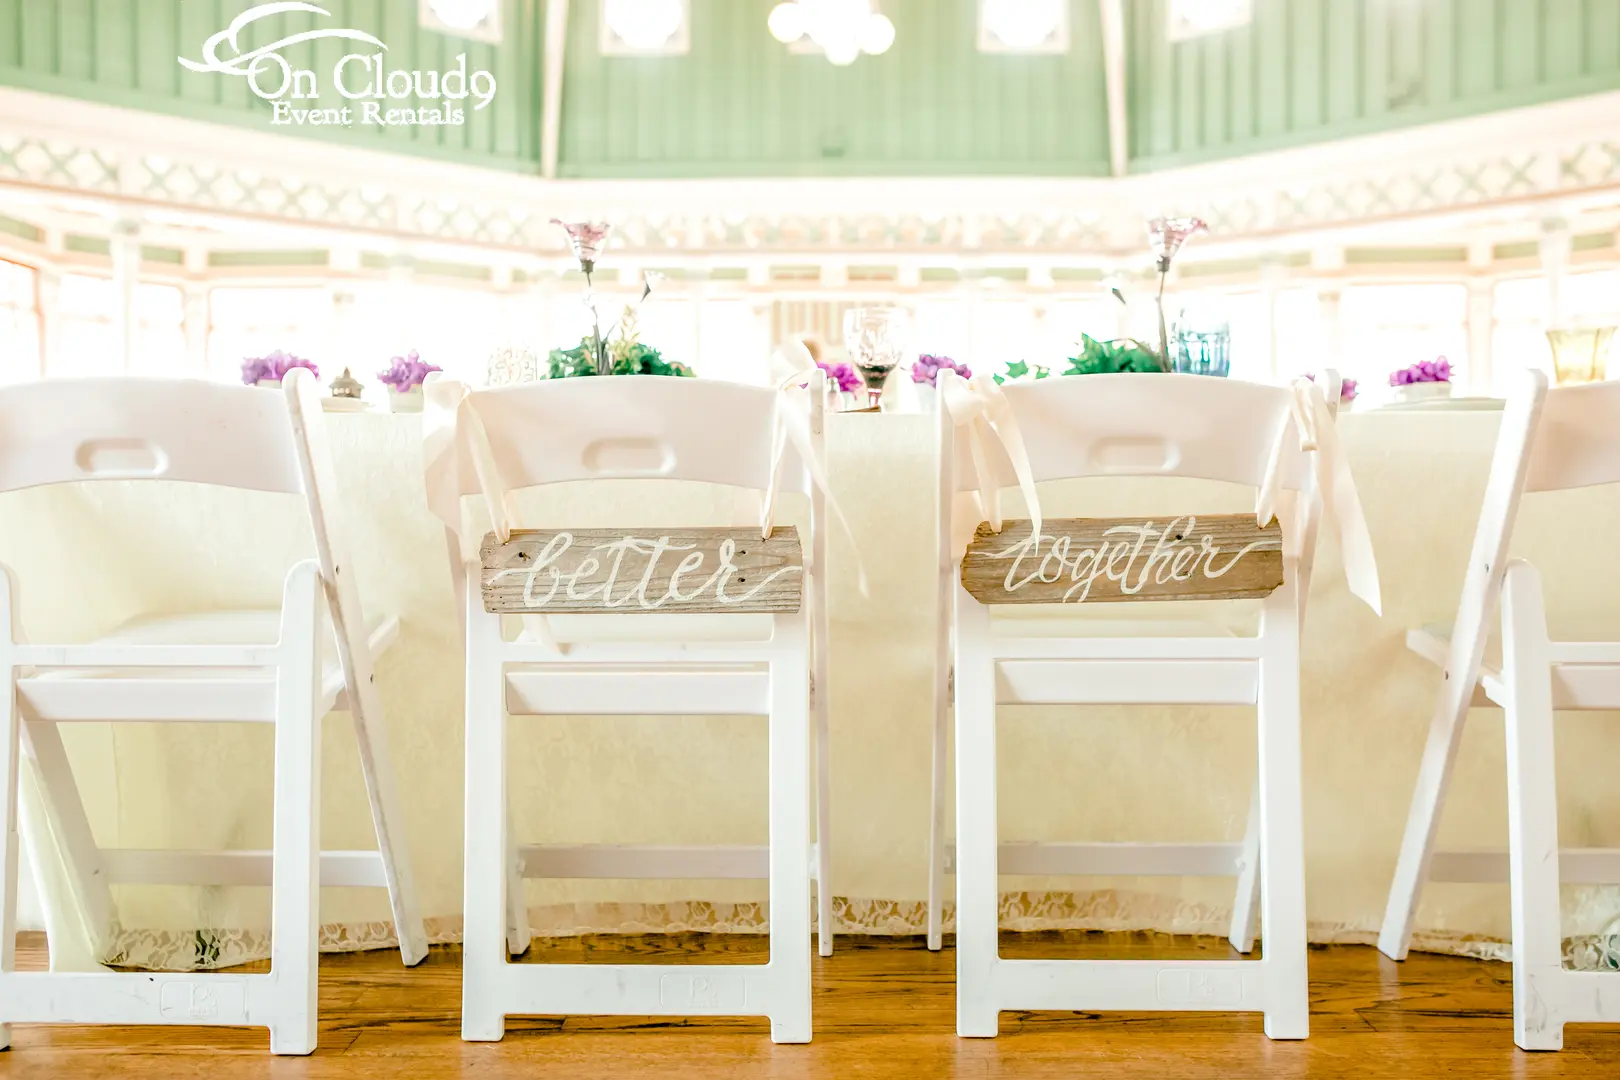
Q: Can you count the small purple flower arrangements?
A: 6